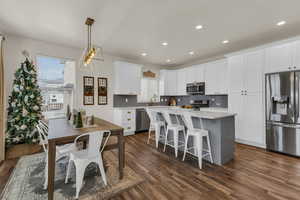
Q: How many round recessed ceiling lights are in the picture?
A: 7